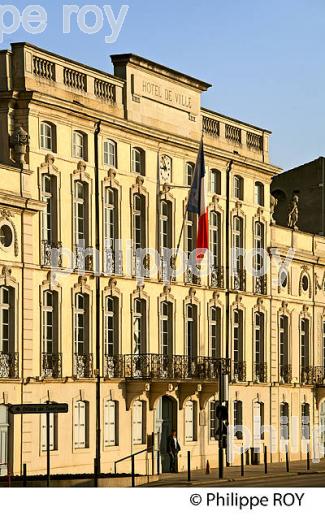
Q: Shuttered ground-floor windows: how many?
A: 6